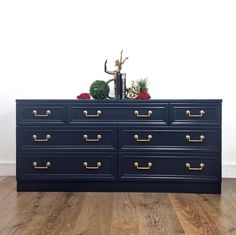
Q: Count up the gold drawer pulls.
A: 12